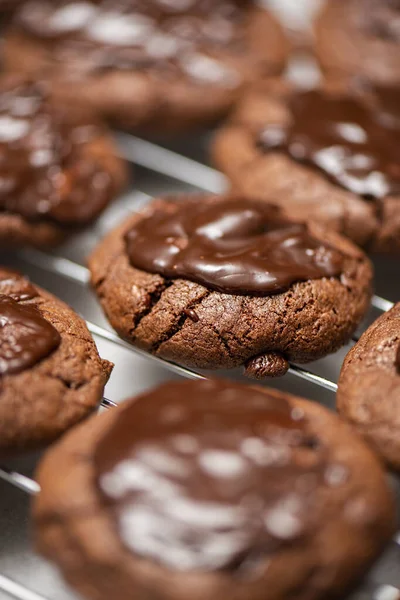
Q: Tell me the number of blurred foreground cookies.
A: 1